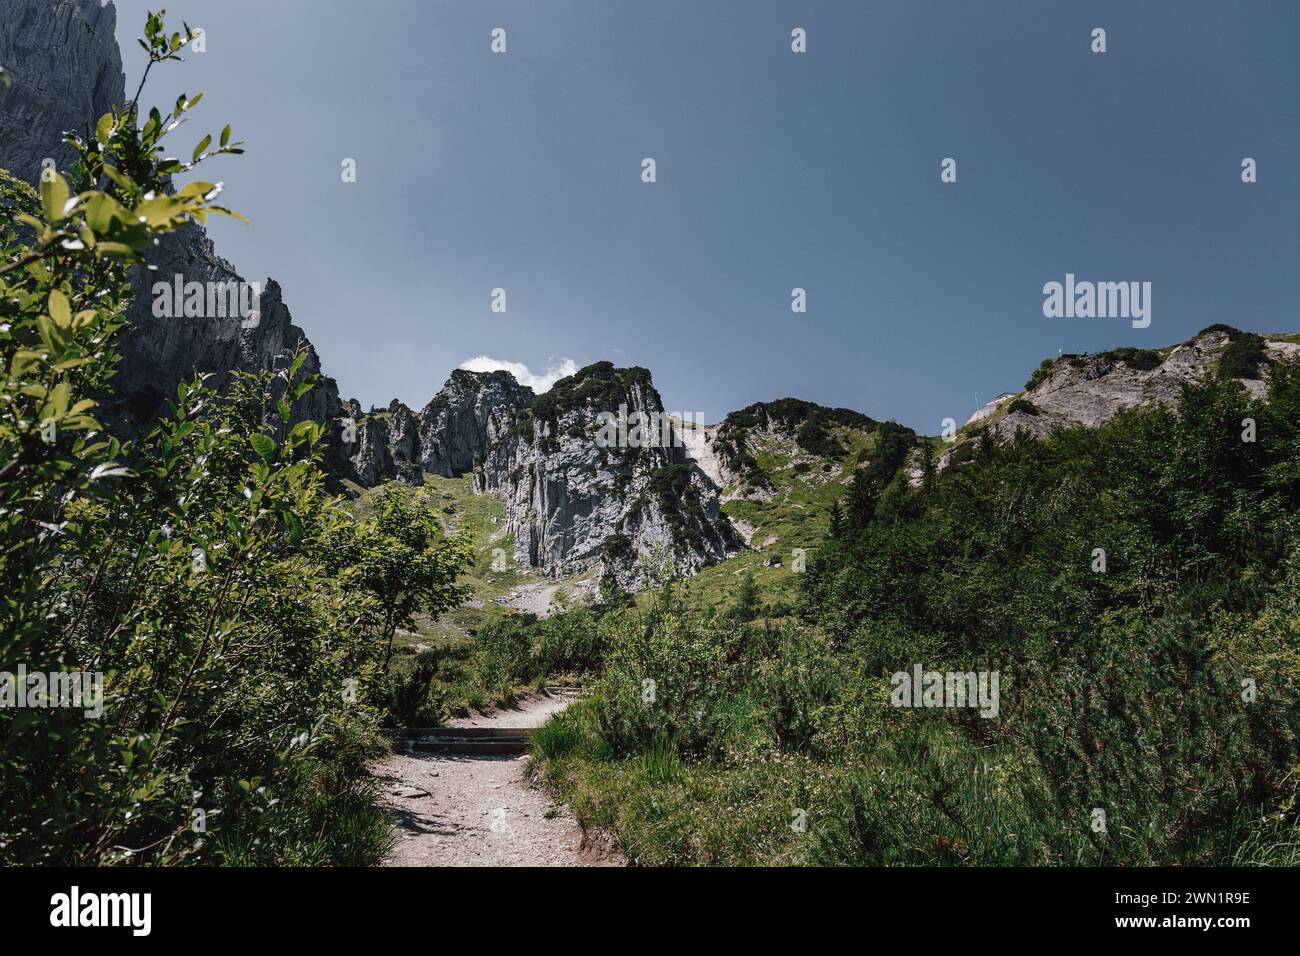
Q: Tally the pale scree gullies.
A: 1